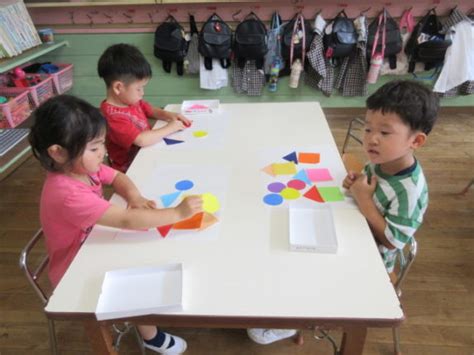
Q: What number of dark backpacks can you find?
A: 7